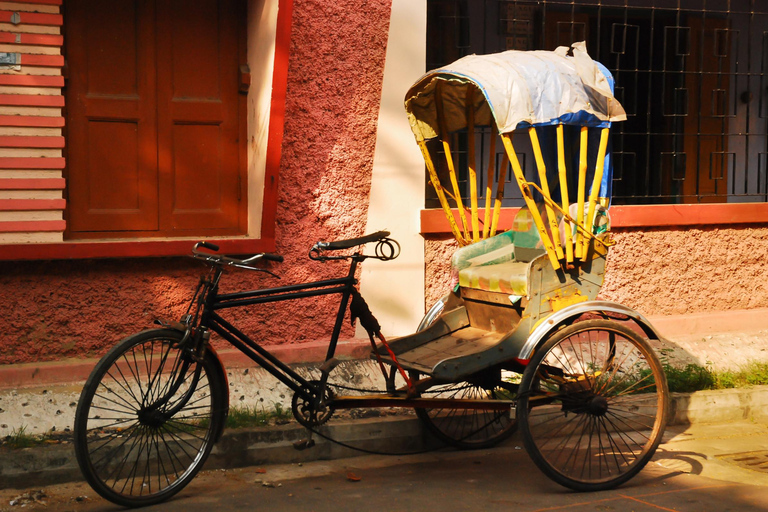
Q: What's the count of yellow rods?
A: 10